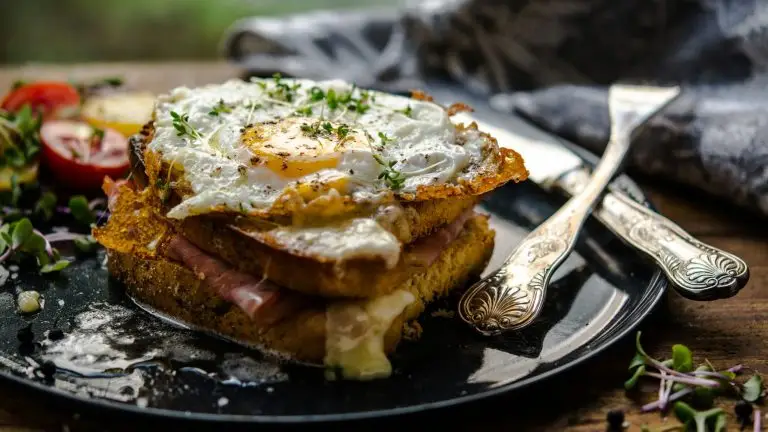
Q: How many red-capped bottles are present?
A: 0